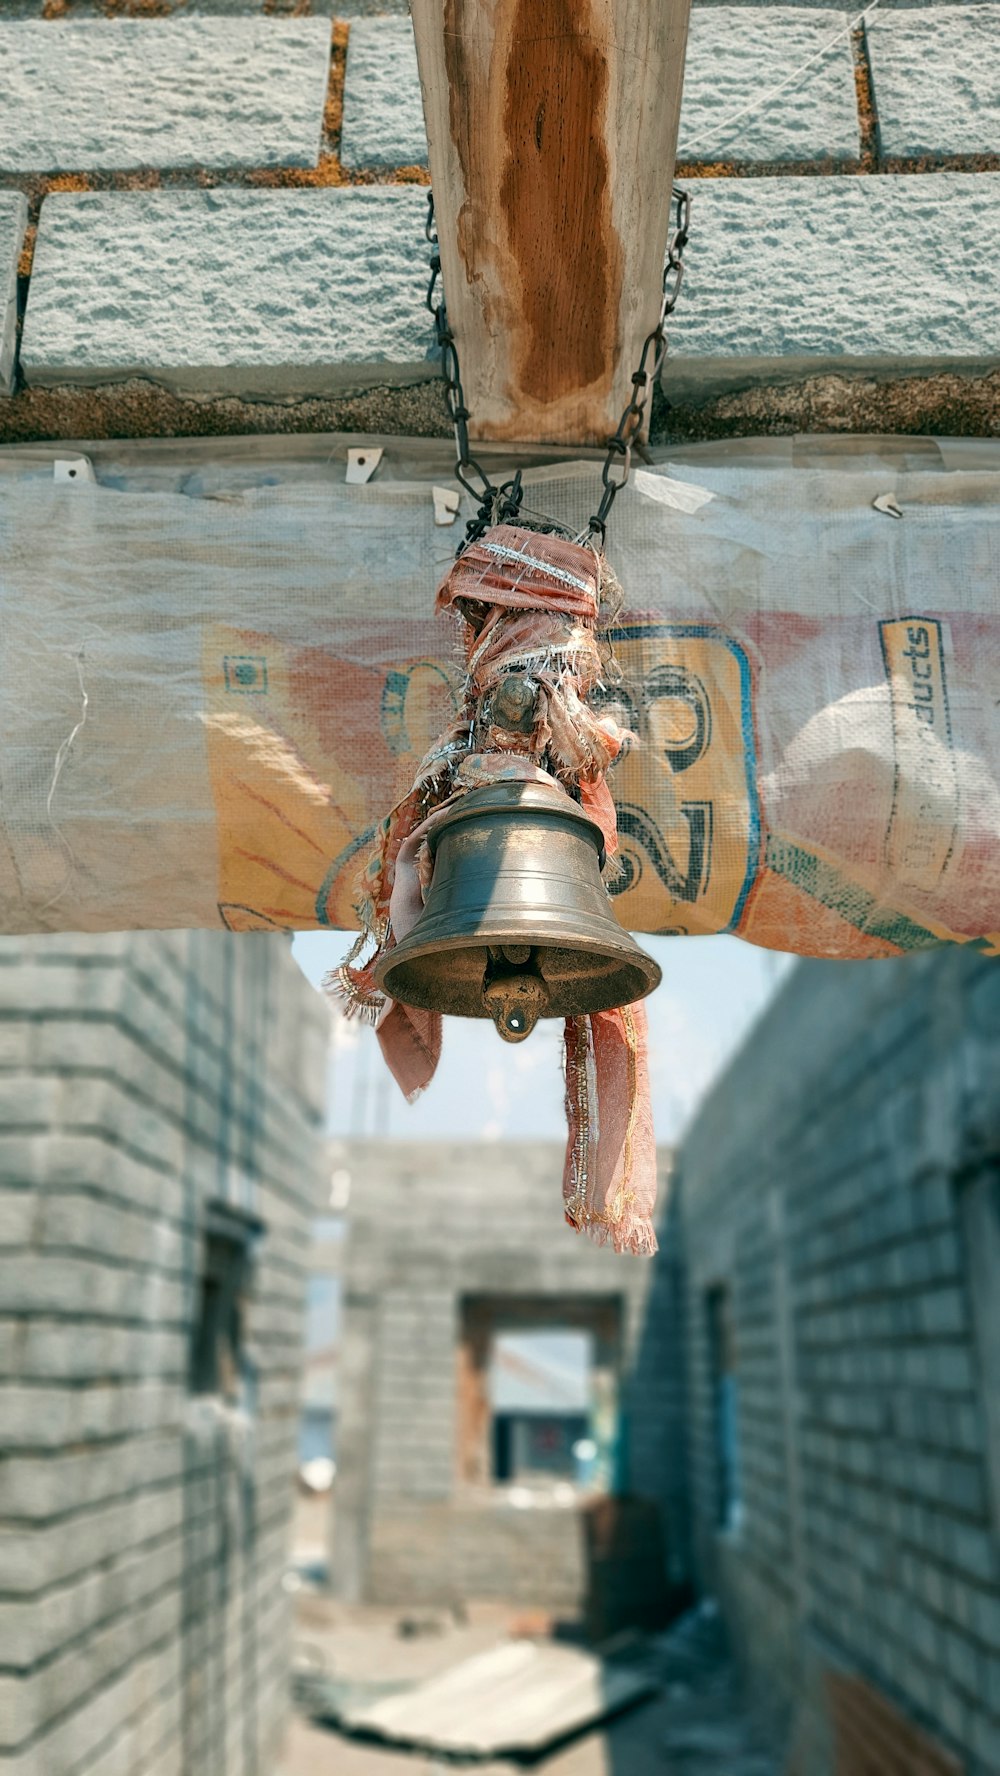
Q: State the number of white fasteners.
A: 4